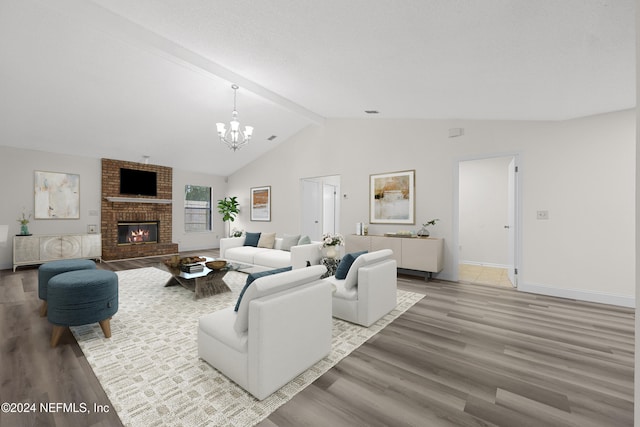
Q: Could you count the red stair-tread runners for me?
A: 0